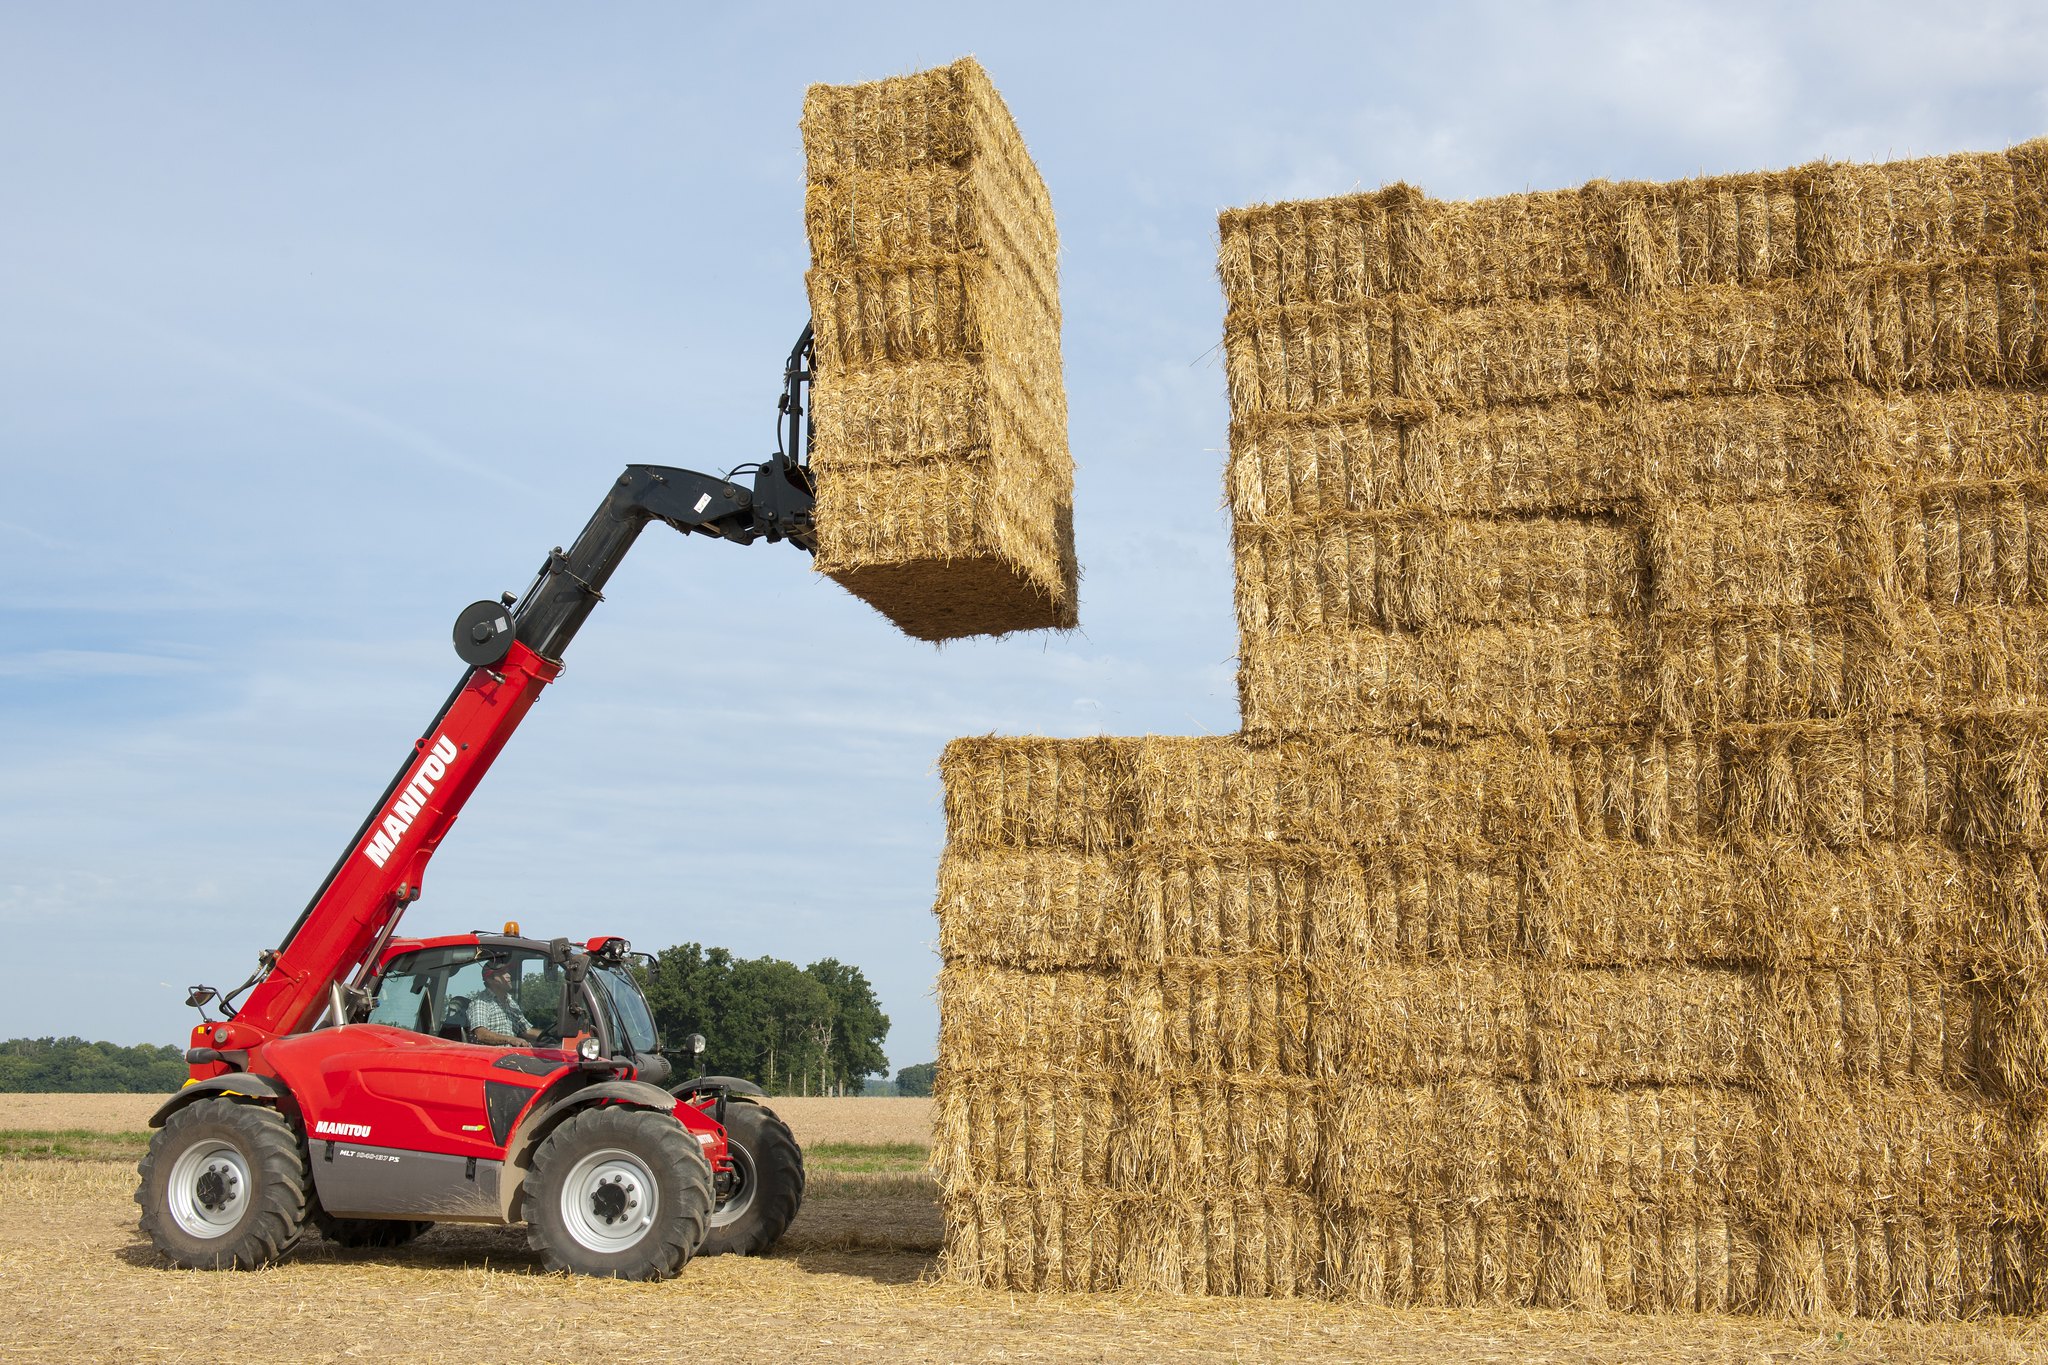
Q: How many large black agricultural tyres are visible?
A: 4